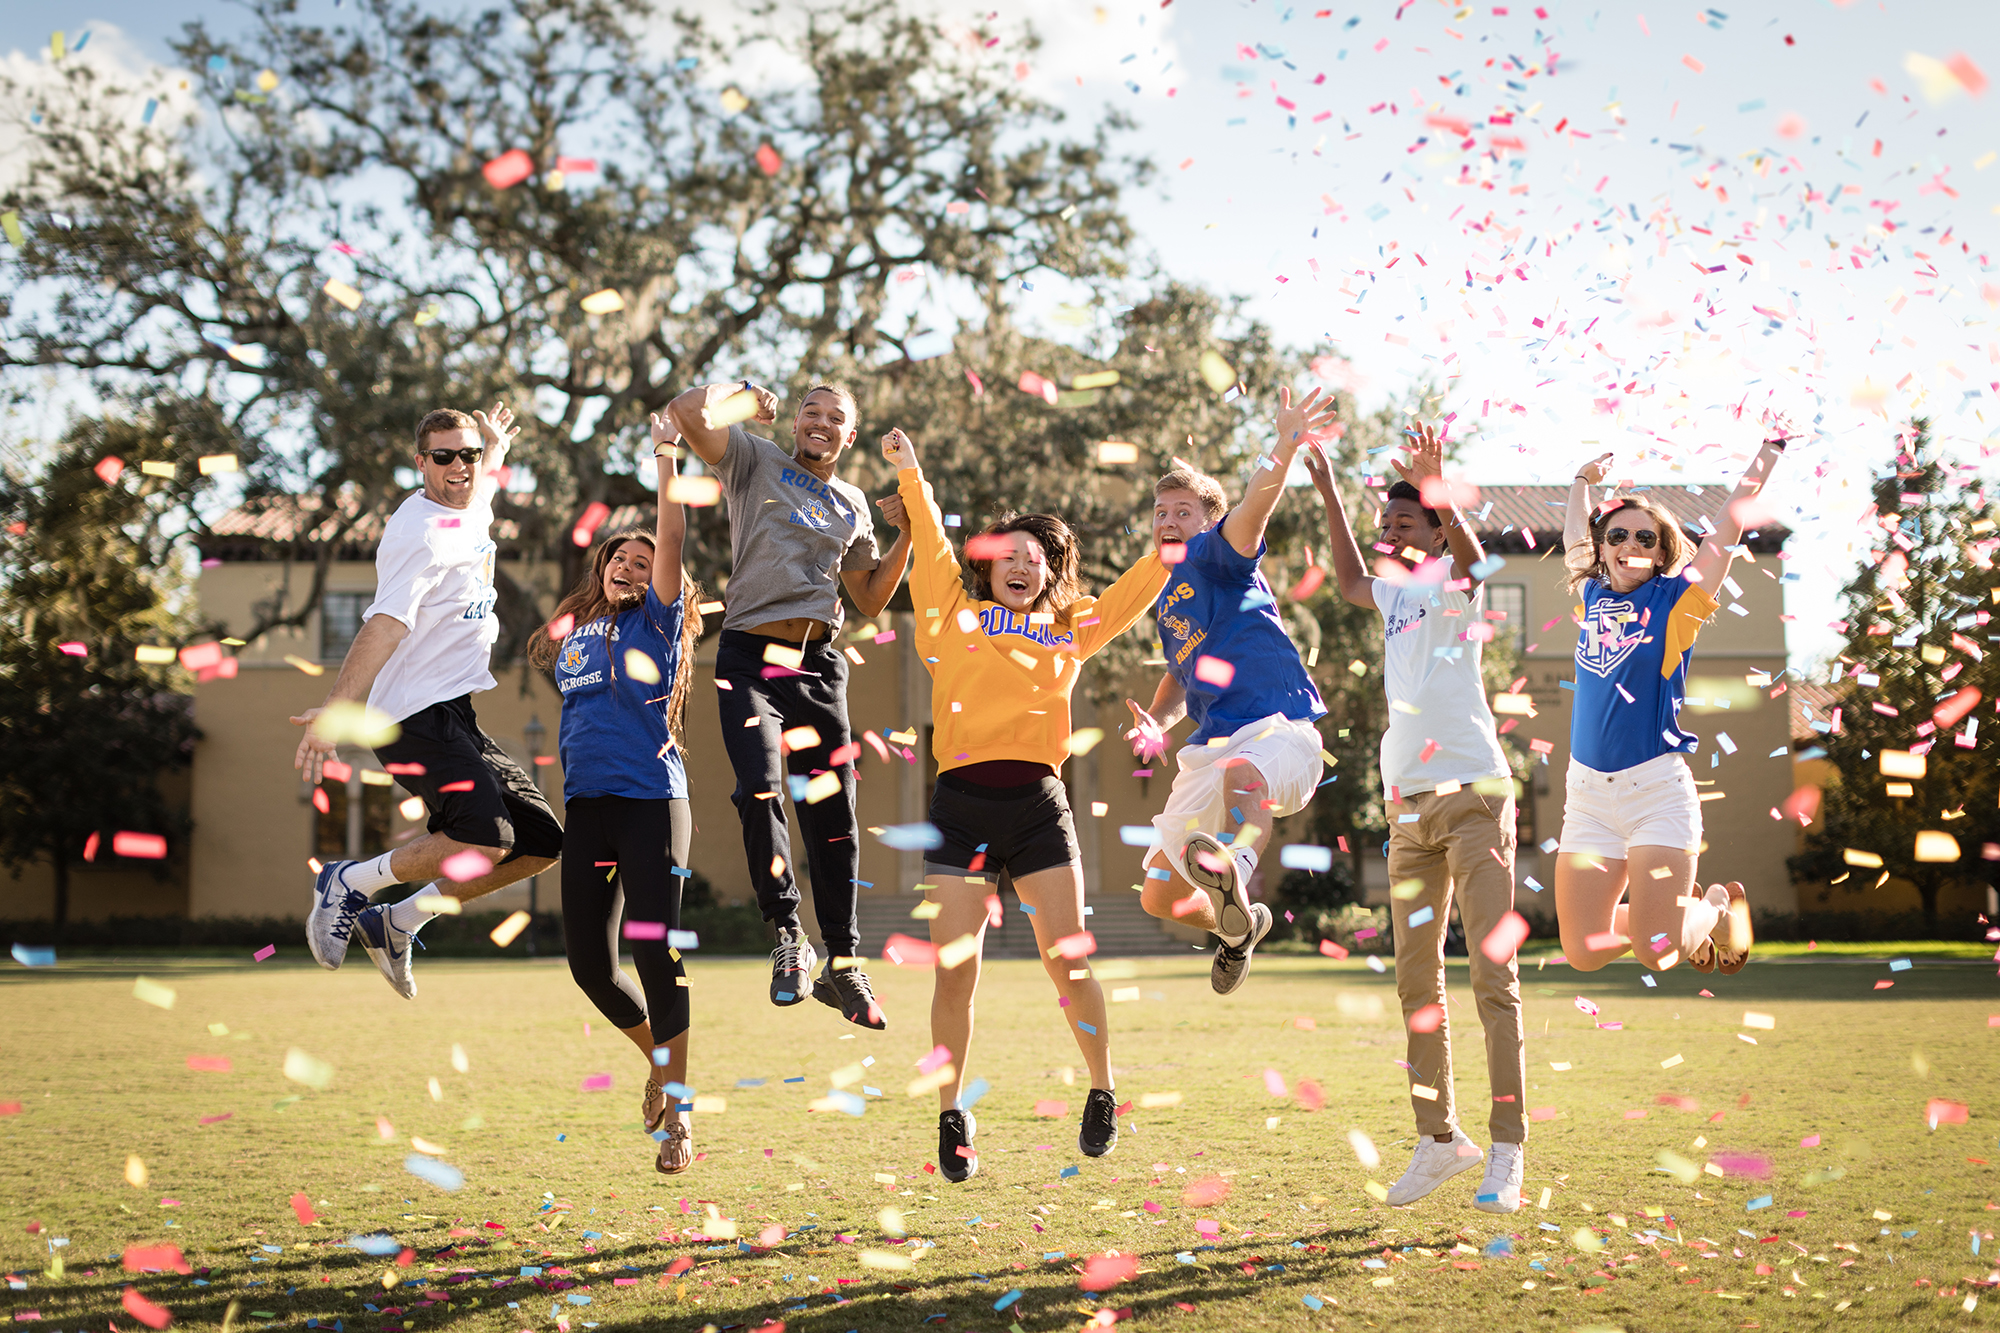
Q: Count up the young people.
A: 7